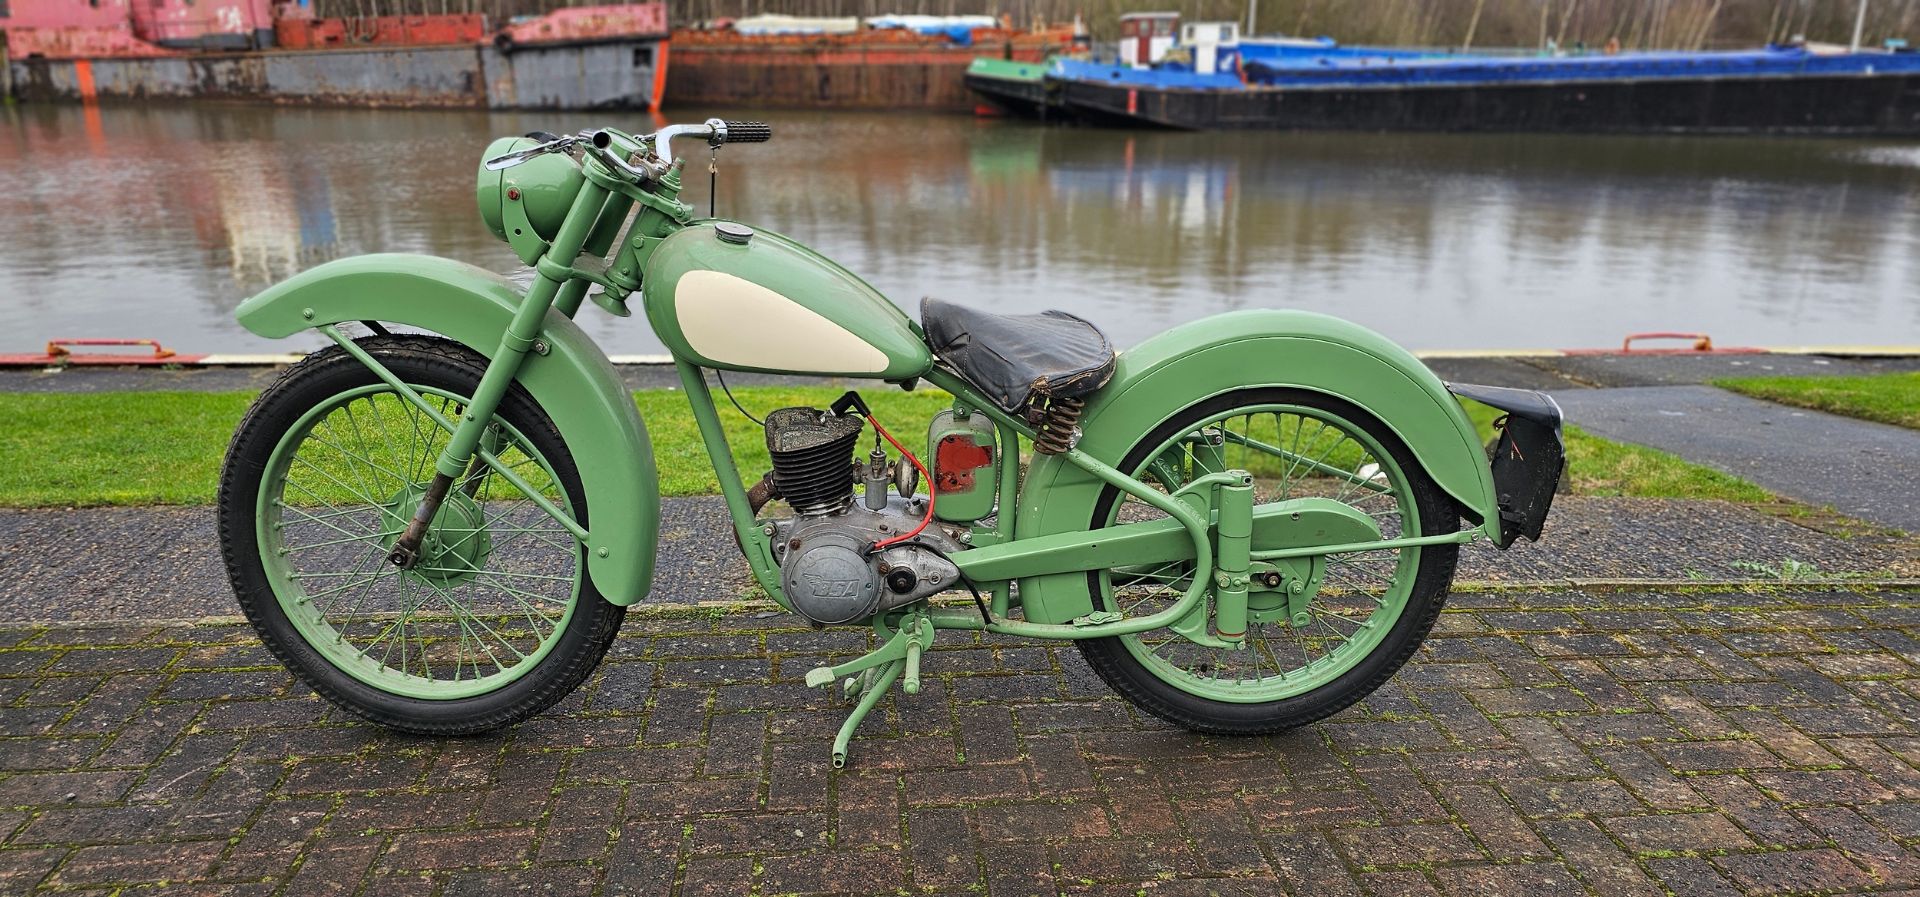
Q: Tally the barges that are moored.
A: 4